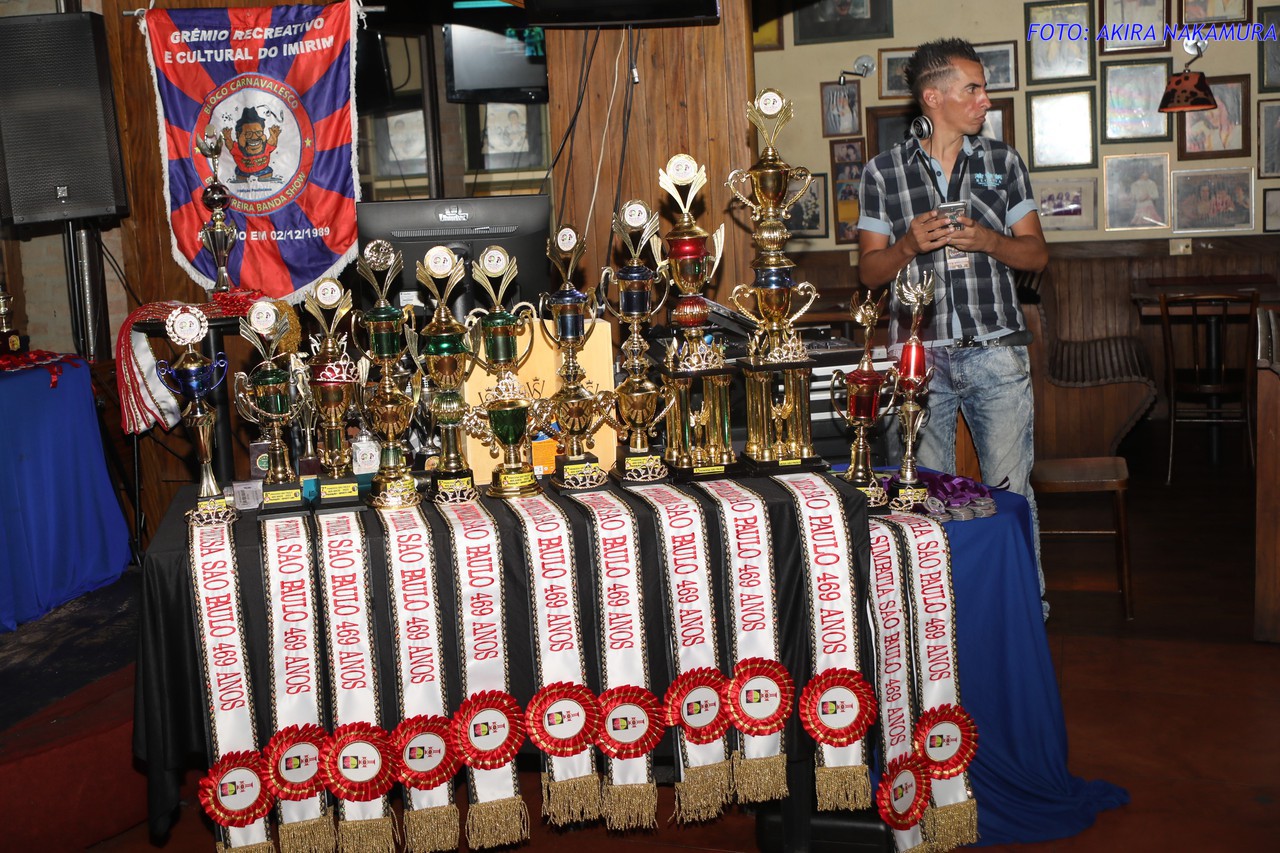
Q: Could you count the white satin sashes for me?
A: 12